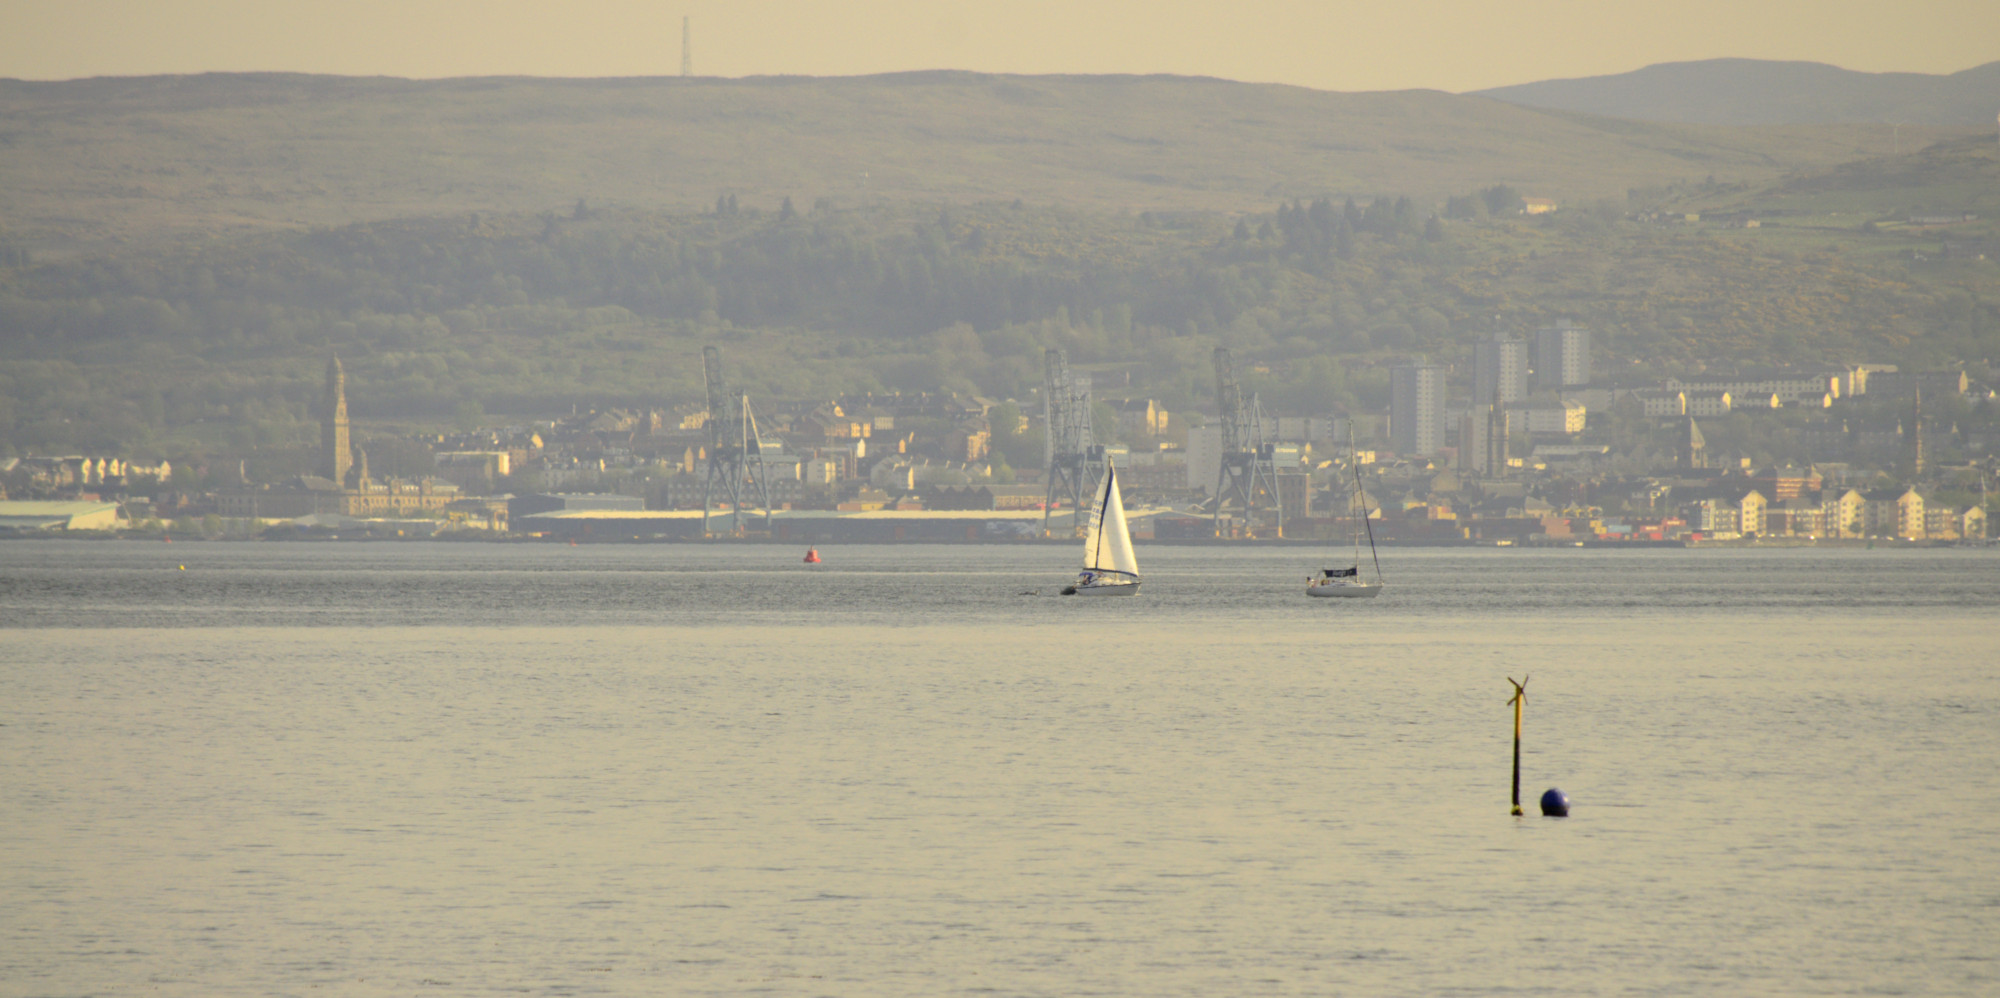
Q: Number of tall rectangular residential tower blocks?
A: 3